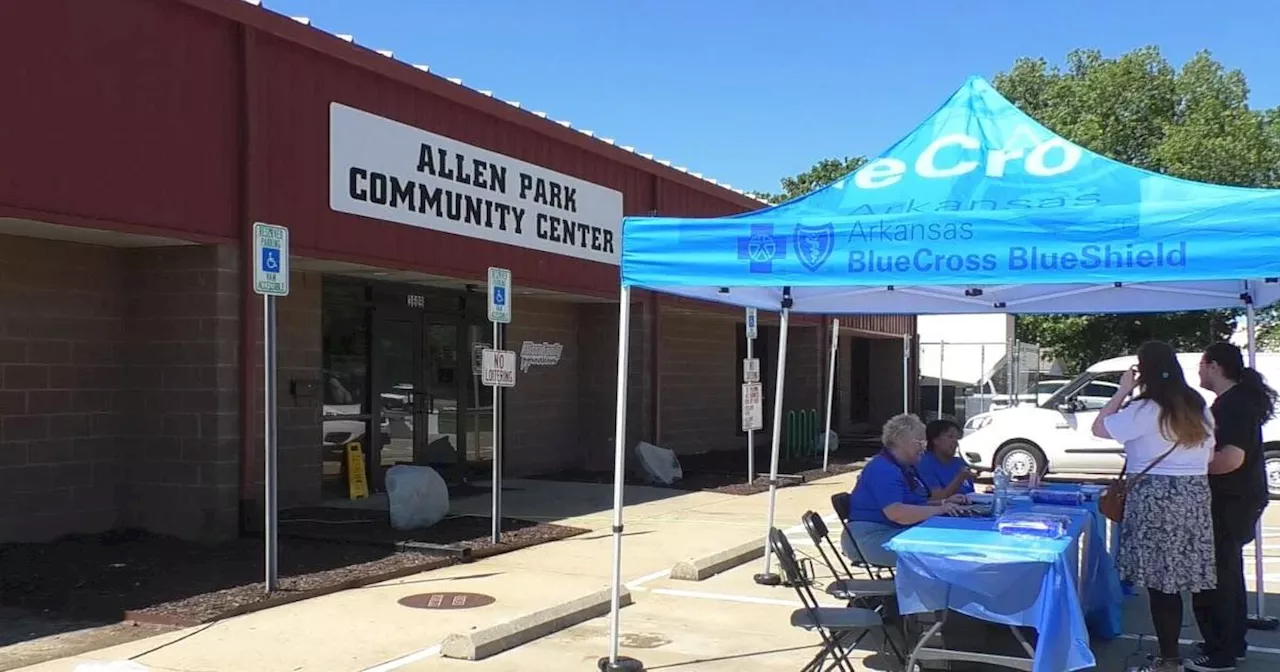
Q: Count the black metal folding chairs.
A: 3